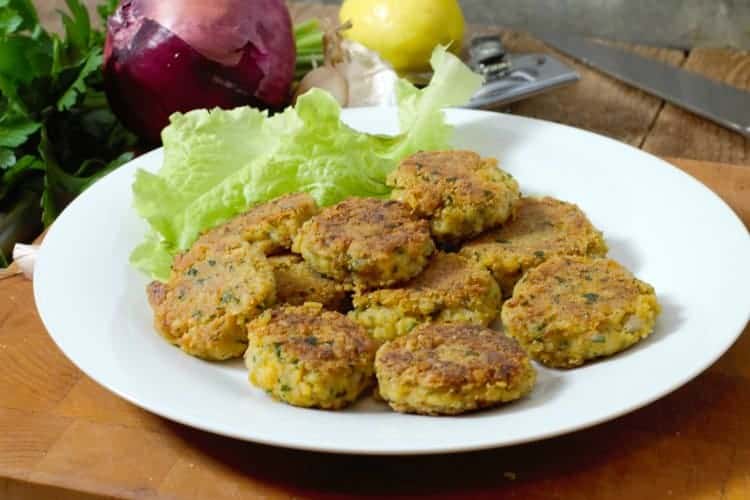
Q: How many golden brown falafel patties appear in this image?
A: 10